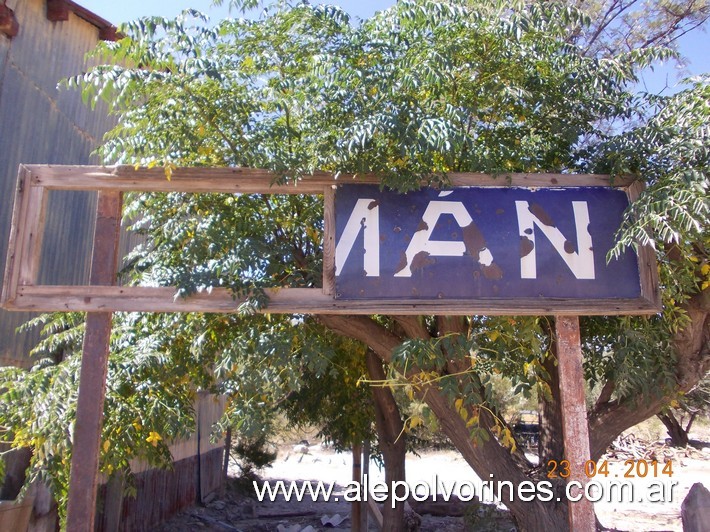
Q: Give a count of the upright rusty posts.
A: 2